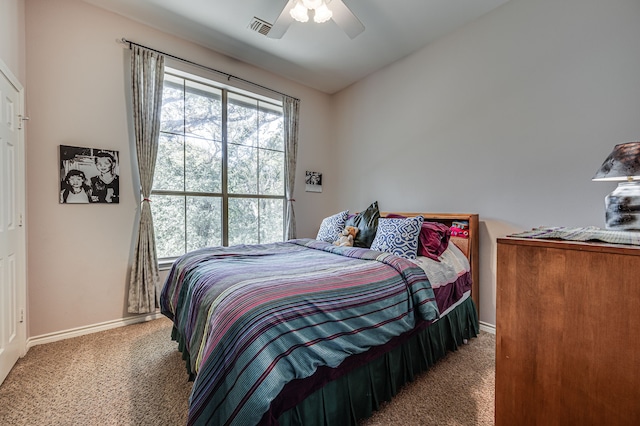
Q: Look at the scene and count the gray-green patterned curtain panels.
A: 2